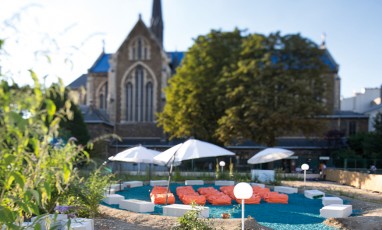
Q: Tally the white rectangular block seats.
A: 13